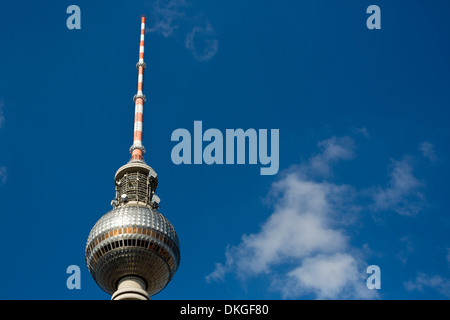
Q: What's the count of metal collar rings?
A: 3